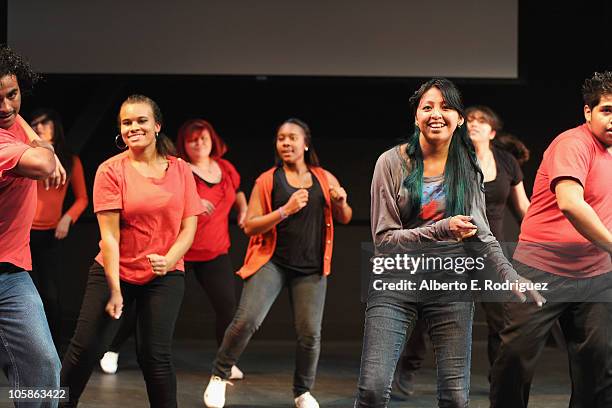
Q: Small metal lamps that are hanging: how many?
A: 0